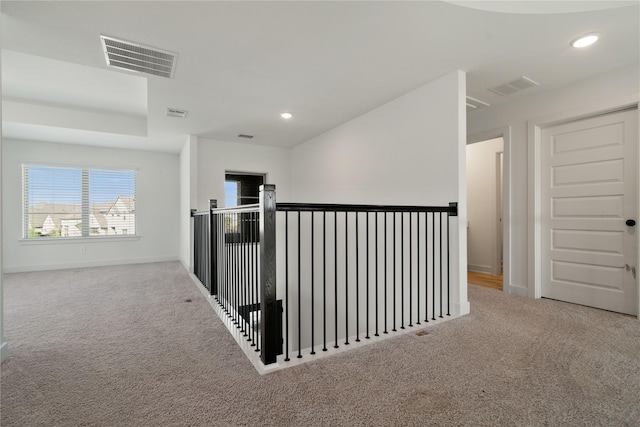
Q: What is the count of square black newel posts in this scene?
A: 2